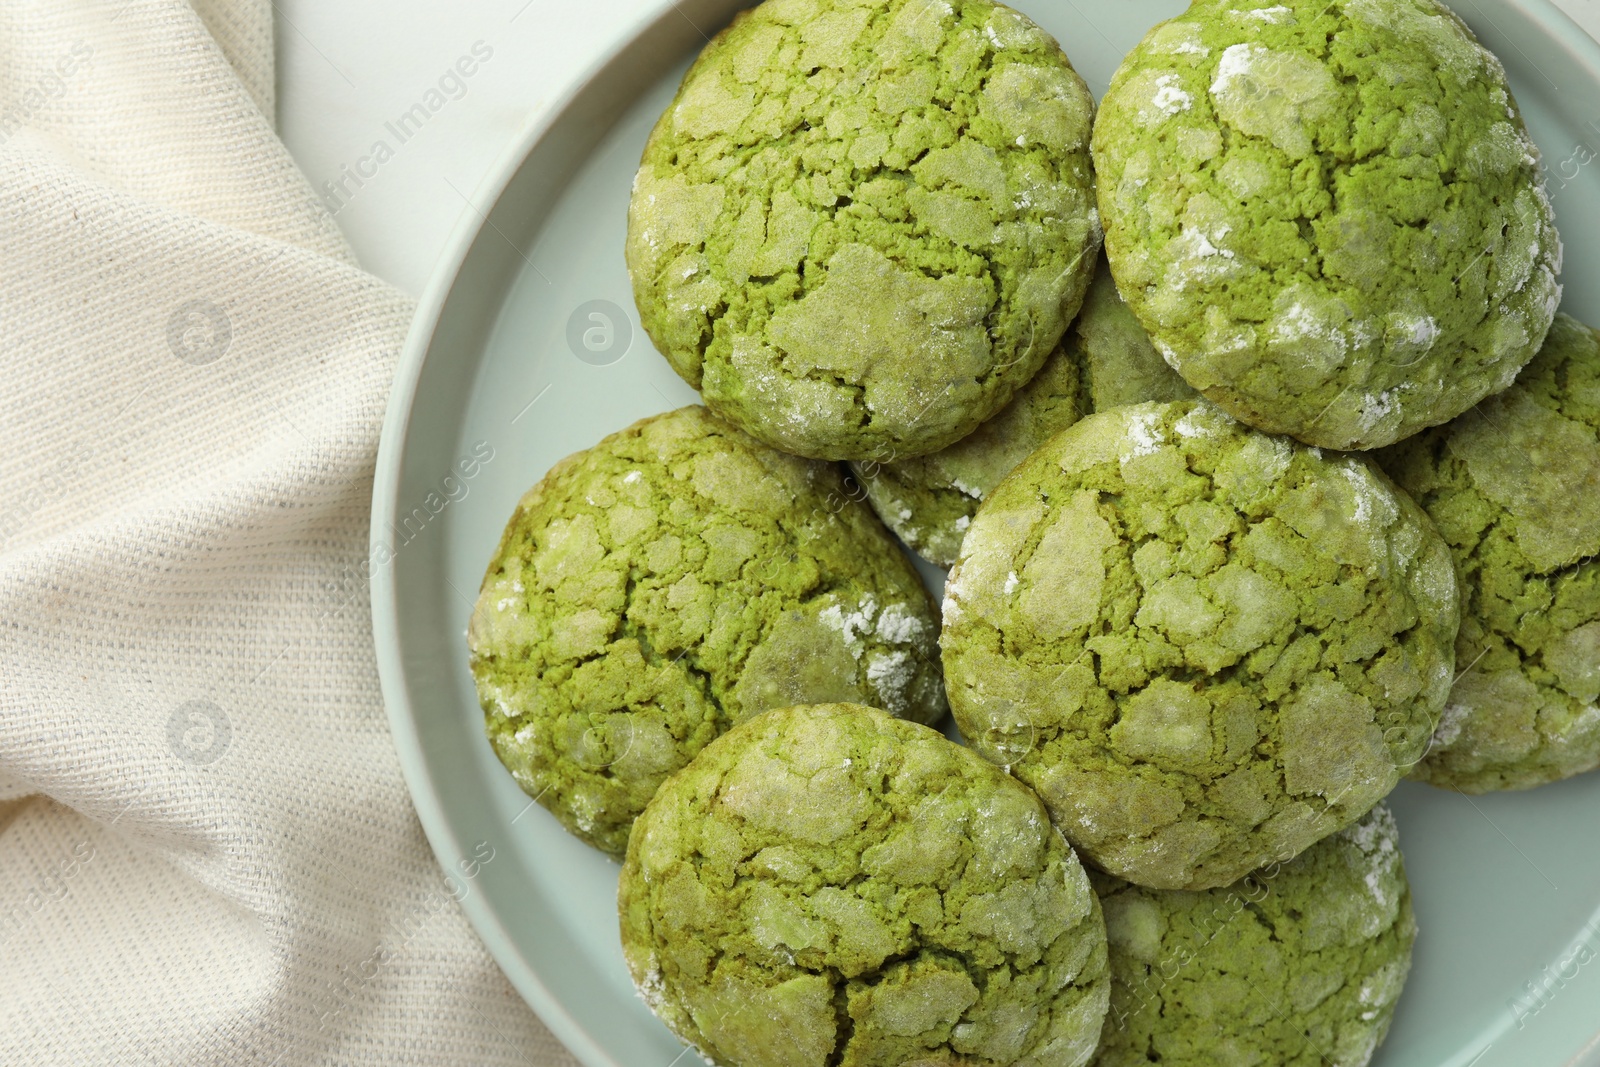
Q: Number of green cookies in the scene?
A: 8